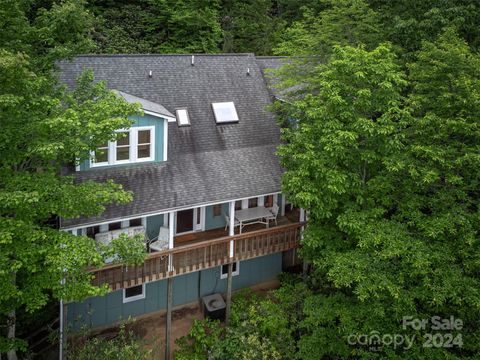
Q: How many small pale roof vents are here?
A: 3